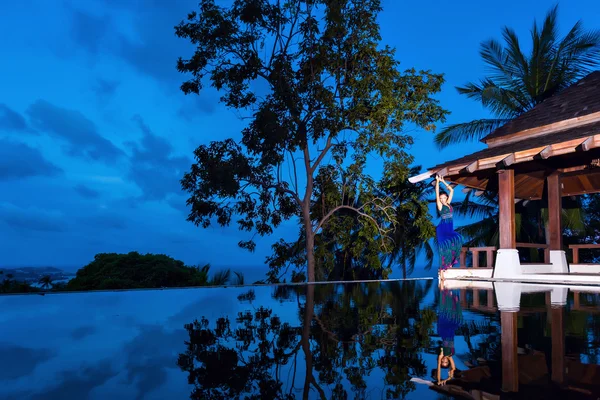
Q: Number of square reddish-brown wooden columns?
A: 2